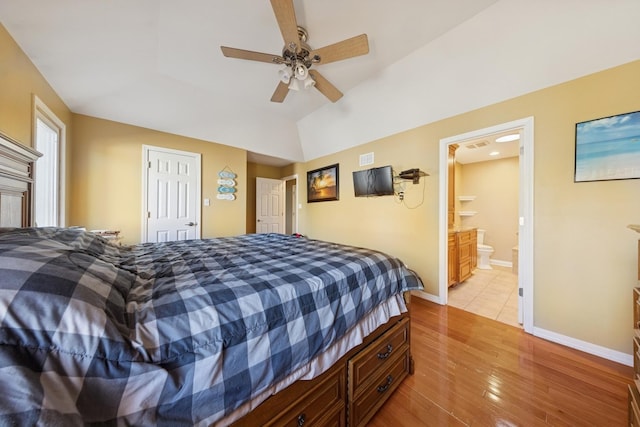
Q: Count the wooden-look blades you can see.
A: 5